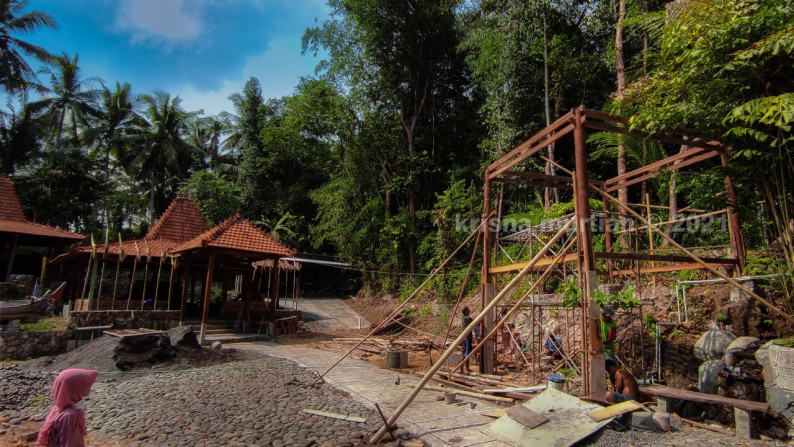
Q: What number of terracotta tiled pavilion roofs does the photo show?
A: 3